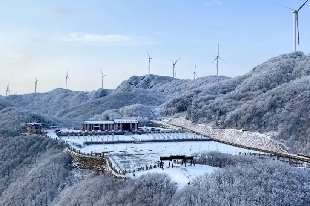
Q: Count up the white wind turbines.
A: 9